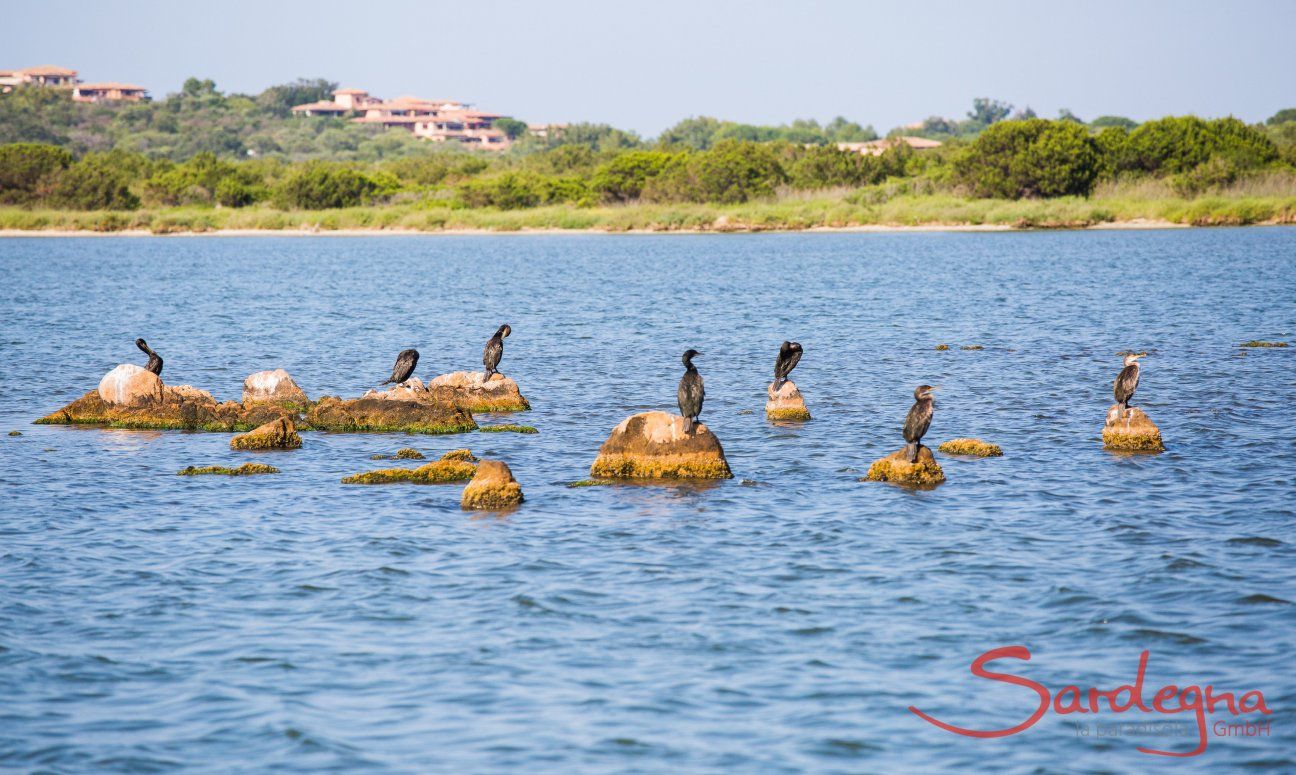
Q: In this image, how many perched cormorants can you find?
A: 7